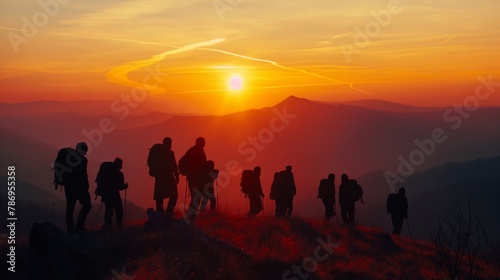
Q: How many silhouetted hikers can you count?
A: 10